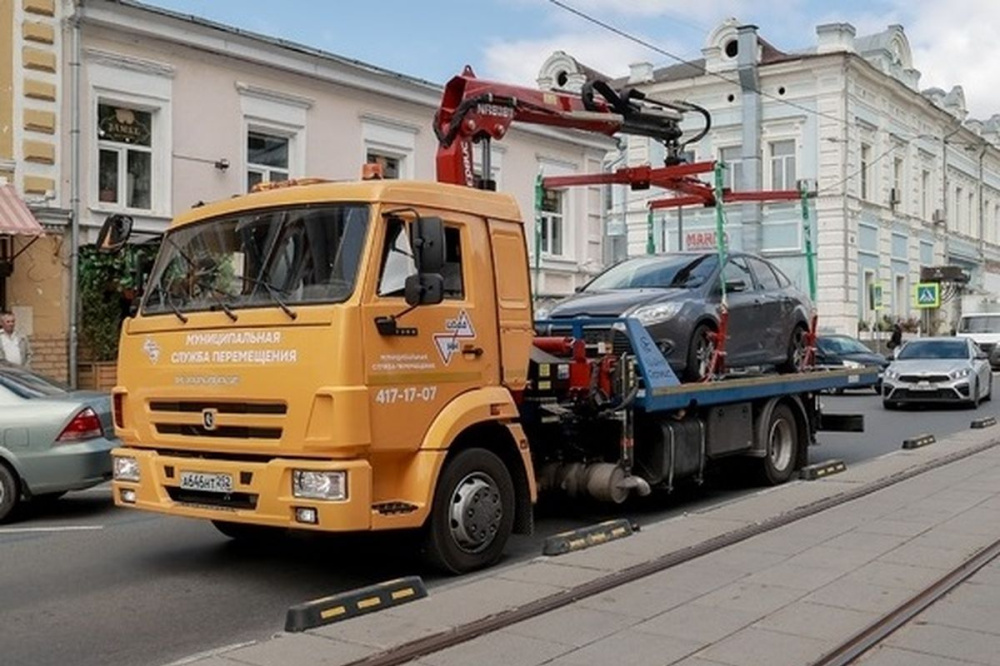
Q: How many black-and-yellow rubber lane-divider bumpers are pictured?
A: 5